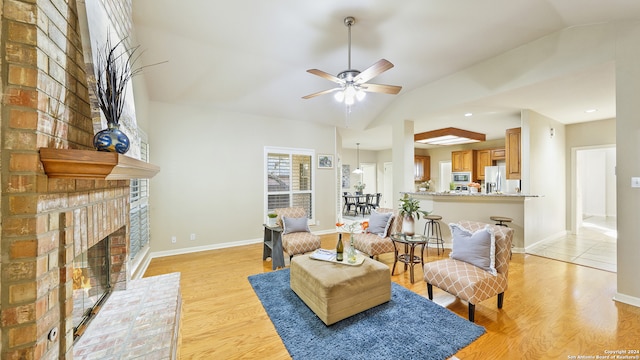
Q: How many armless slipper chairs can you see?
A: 3